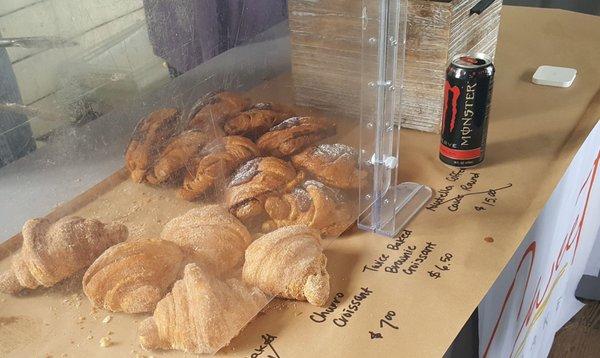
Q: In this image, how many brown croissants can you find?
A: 9